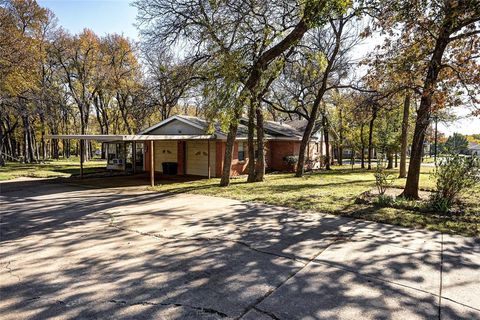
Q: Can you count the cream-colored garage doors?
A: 2